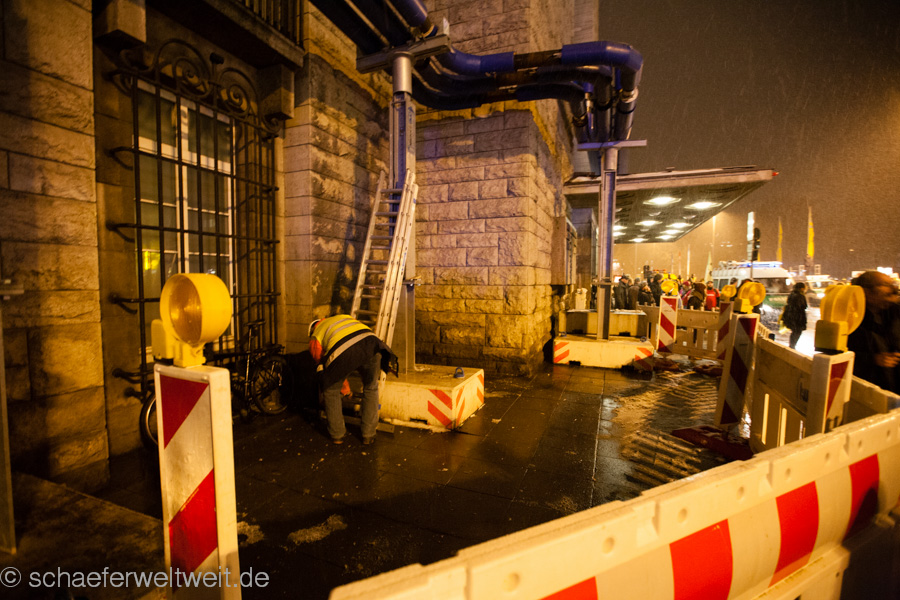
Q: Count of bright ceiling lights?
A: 9